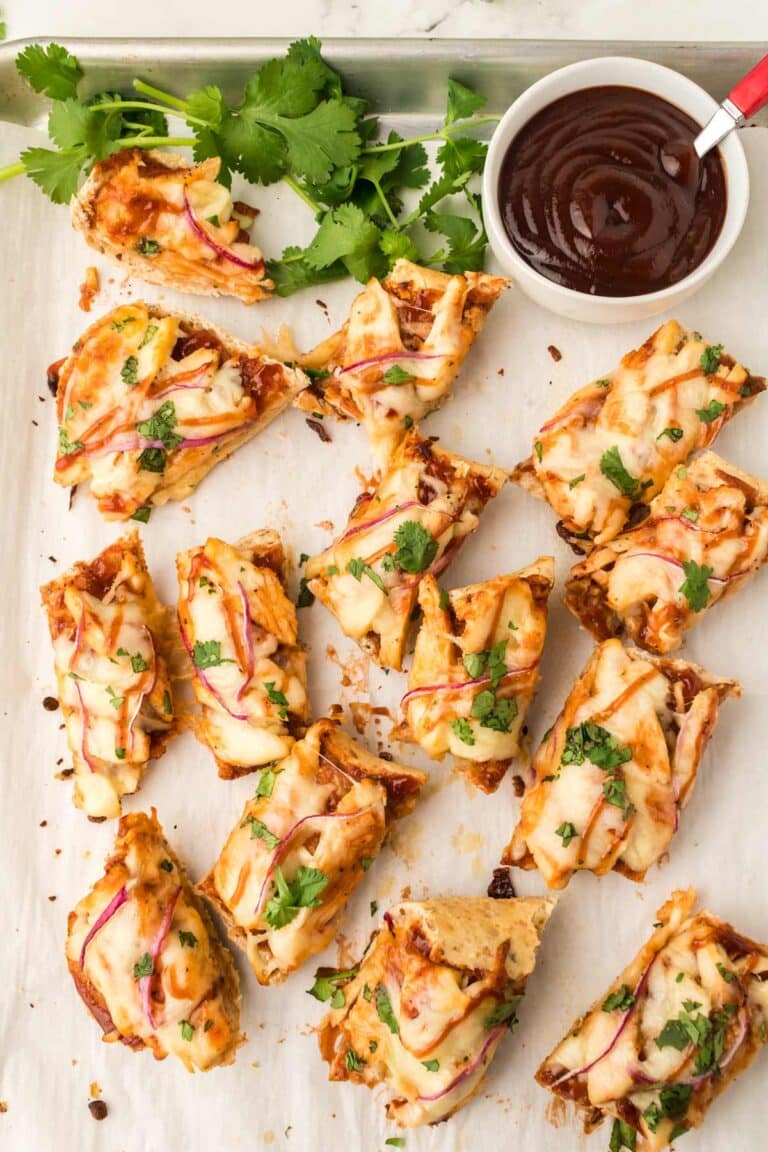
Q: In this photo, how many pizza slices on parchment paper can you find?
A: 14